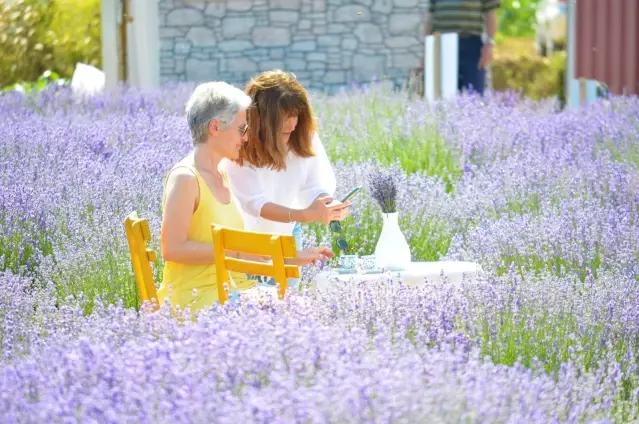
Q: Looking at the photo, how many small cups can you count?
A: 2